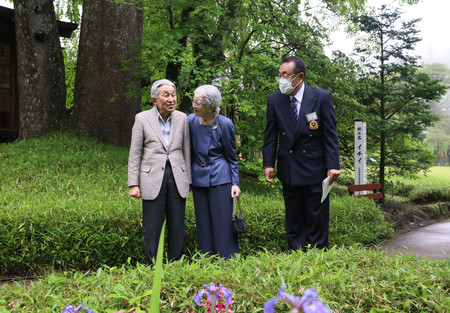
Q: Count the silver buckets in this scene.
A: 0